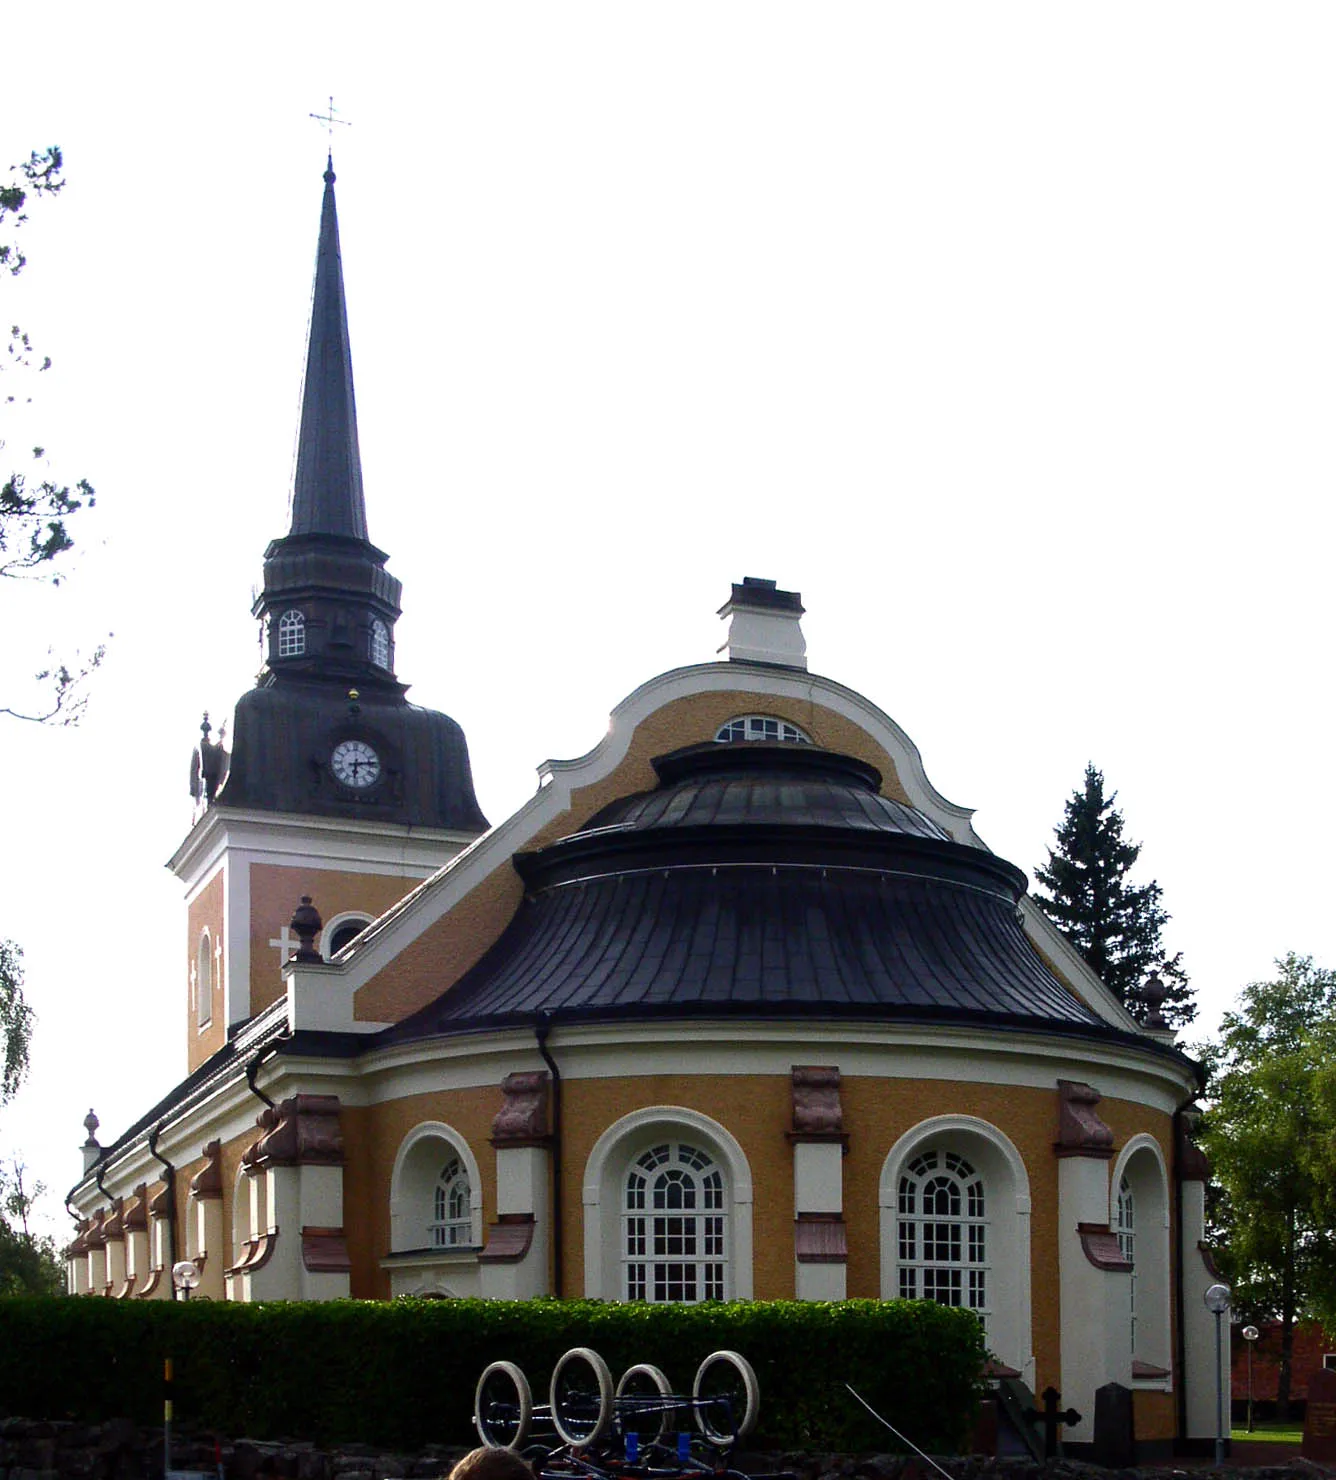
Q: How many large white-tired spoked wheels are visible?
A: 4